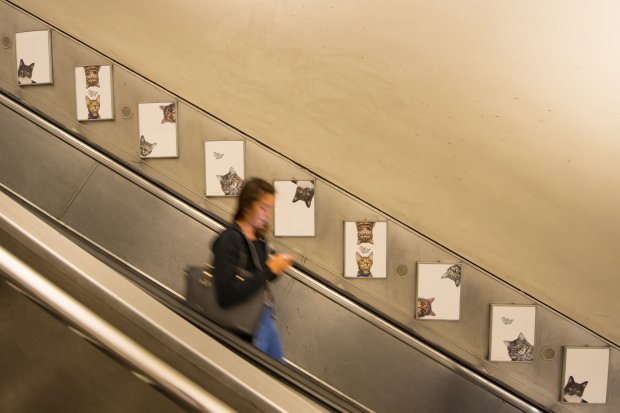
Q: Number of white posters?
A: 9